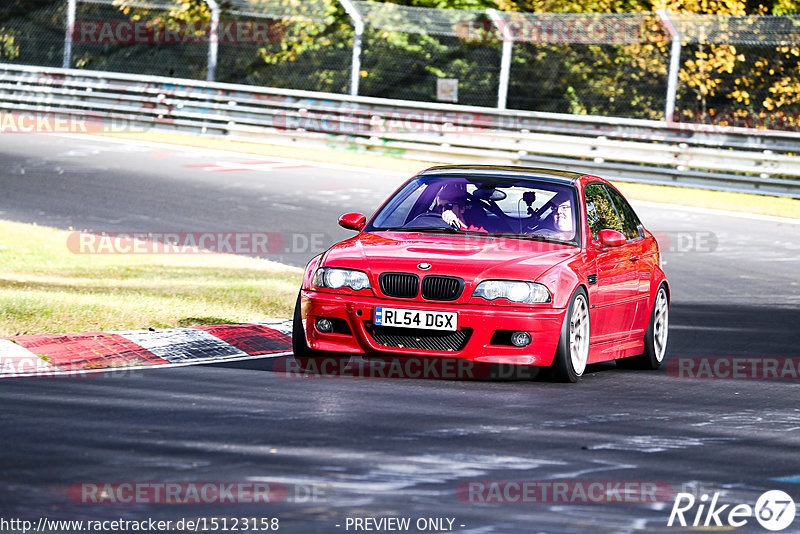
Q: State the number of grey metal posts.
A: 5